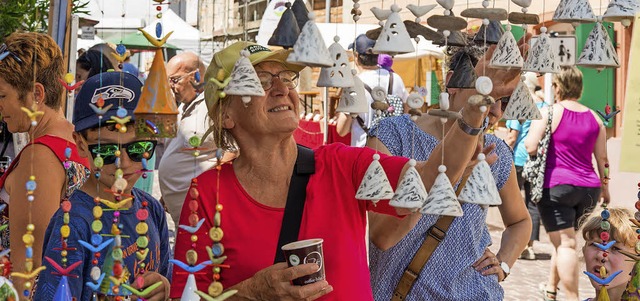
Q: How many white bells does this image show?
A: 15